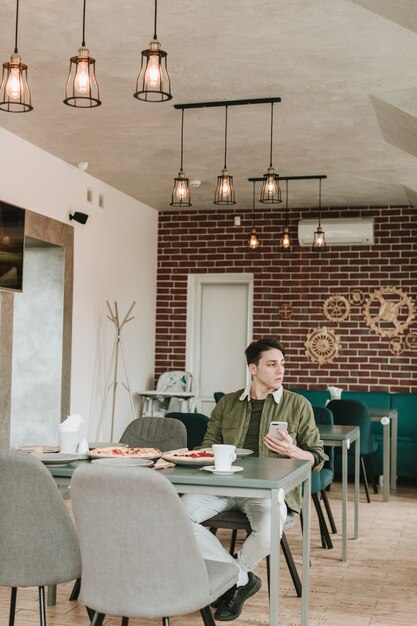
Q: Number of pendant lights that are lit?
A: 9